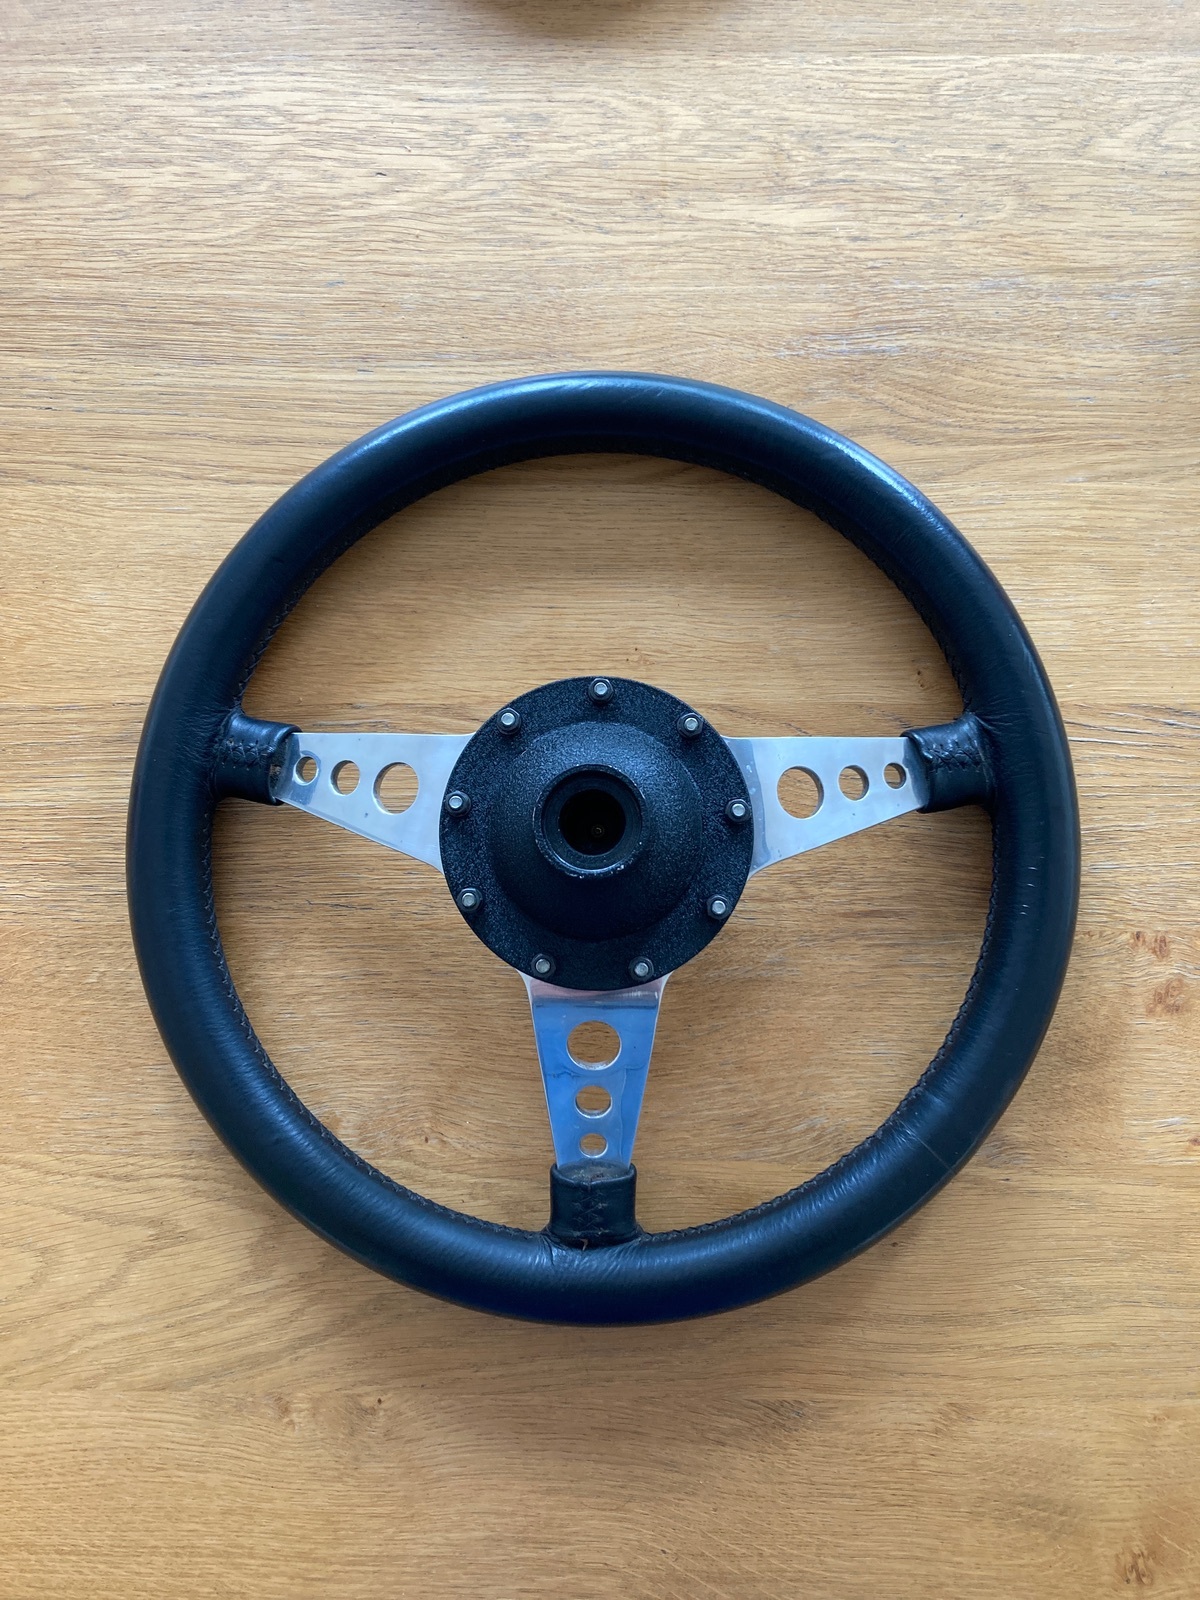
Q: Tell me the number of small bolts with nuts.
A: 9